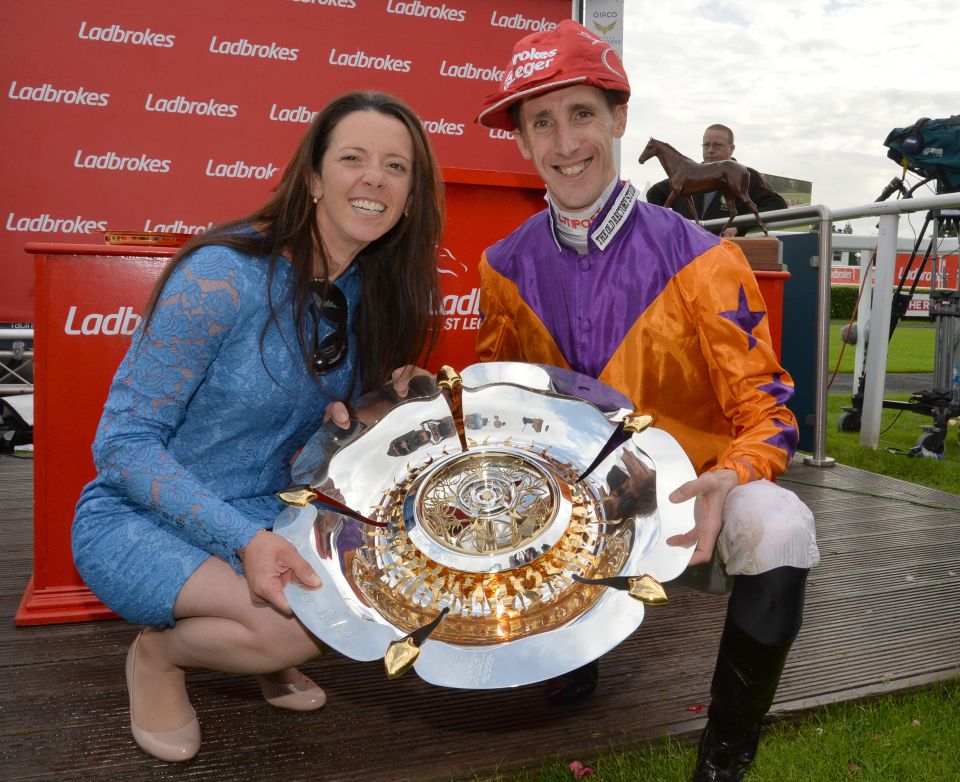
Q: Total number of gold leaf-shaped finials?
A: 5